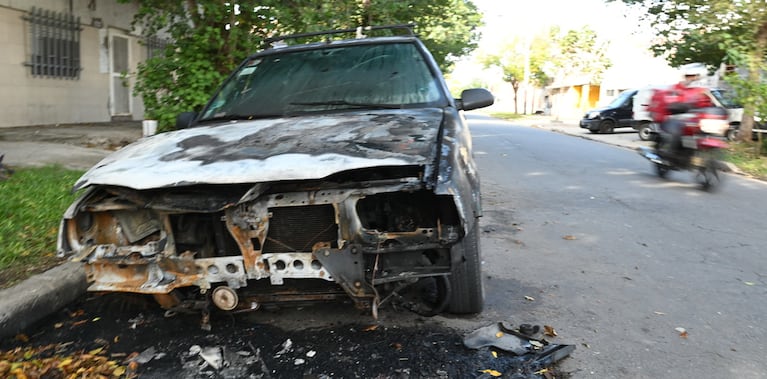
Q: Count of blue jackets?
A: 0